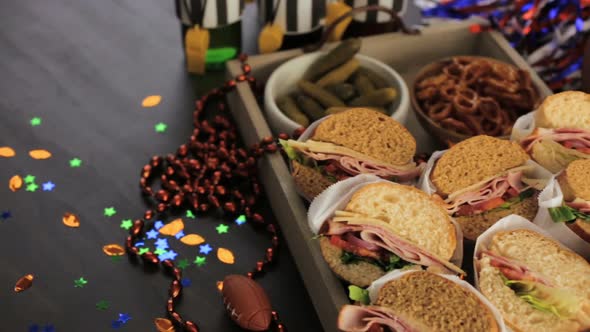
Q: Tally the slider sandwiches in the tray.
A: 7